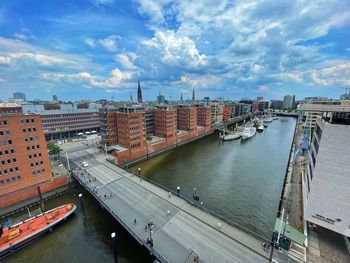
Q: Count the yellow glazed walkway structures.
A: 0